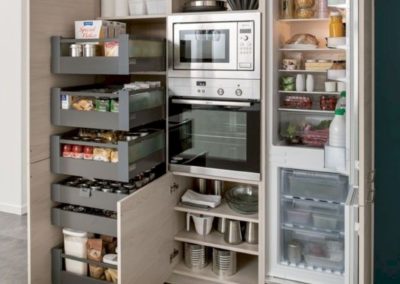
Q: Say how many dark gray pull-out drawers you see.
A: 6